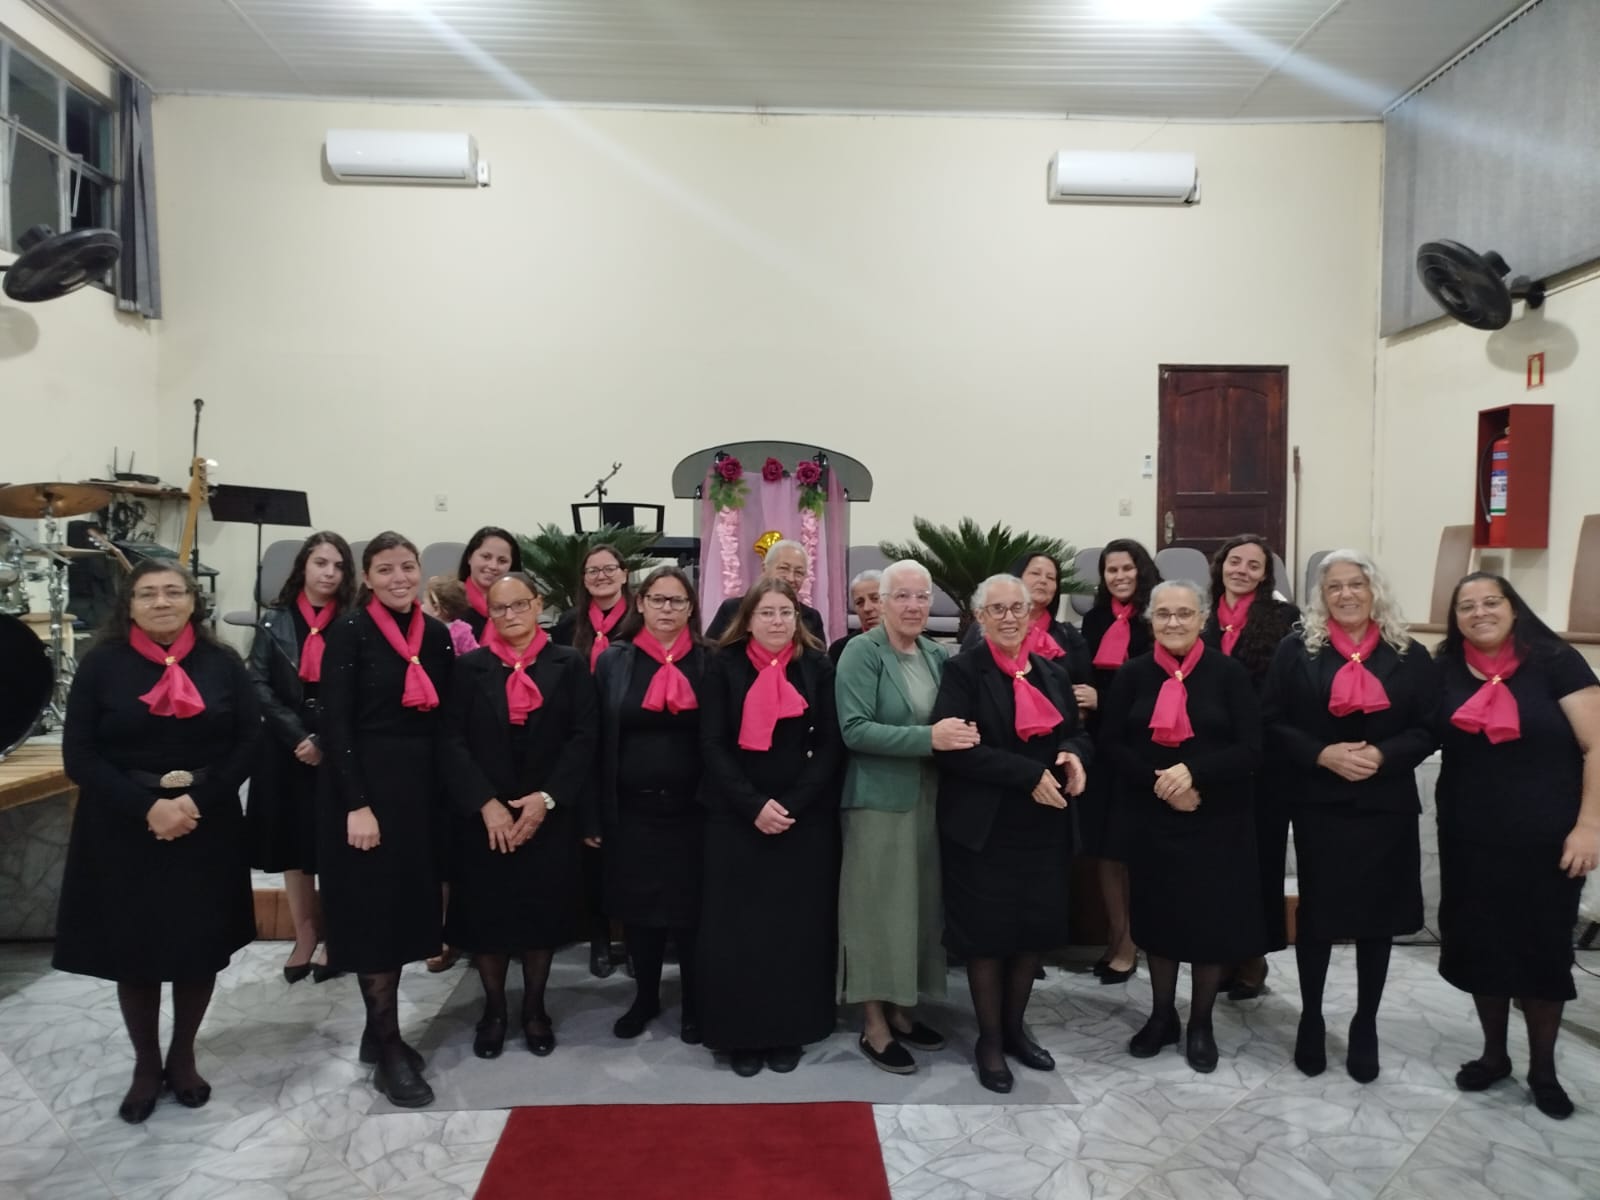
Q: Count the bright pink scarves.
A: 15